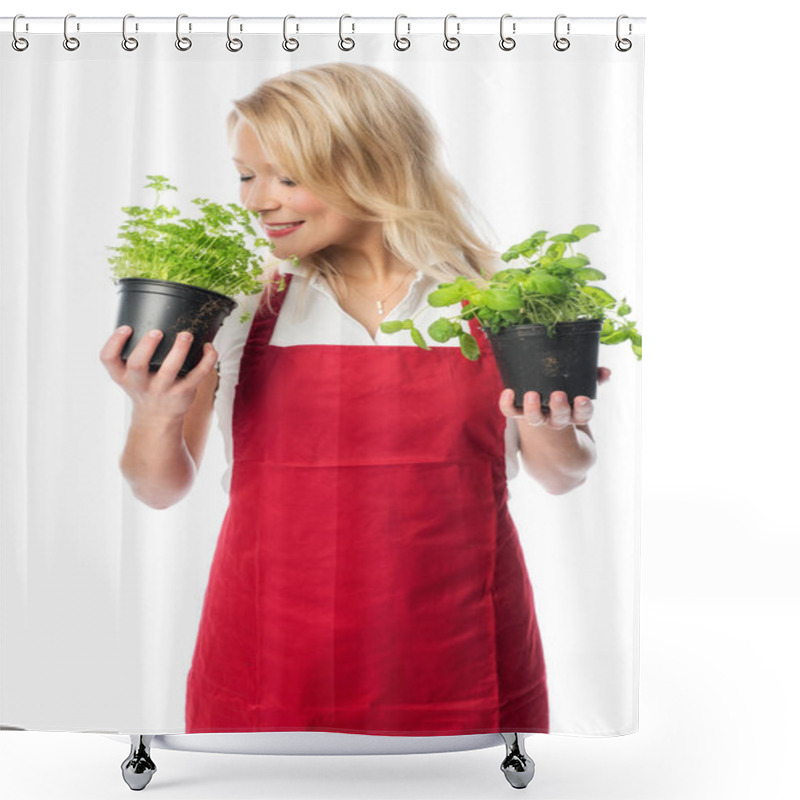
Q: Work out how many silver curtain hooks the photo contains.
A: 12